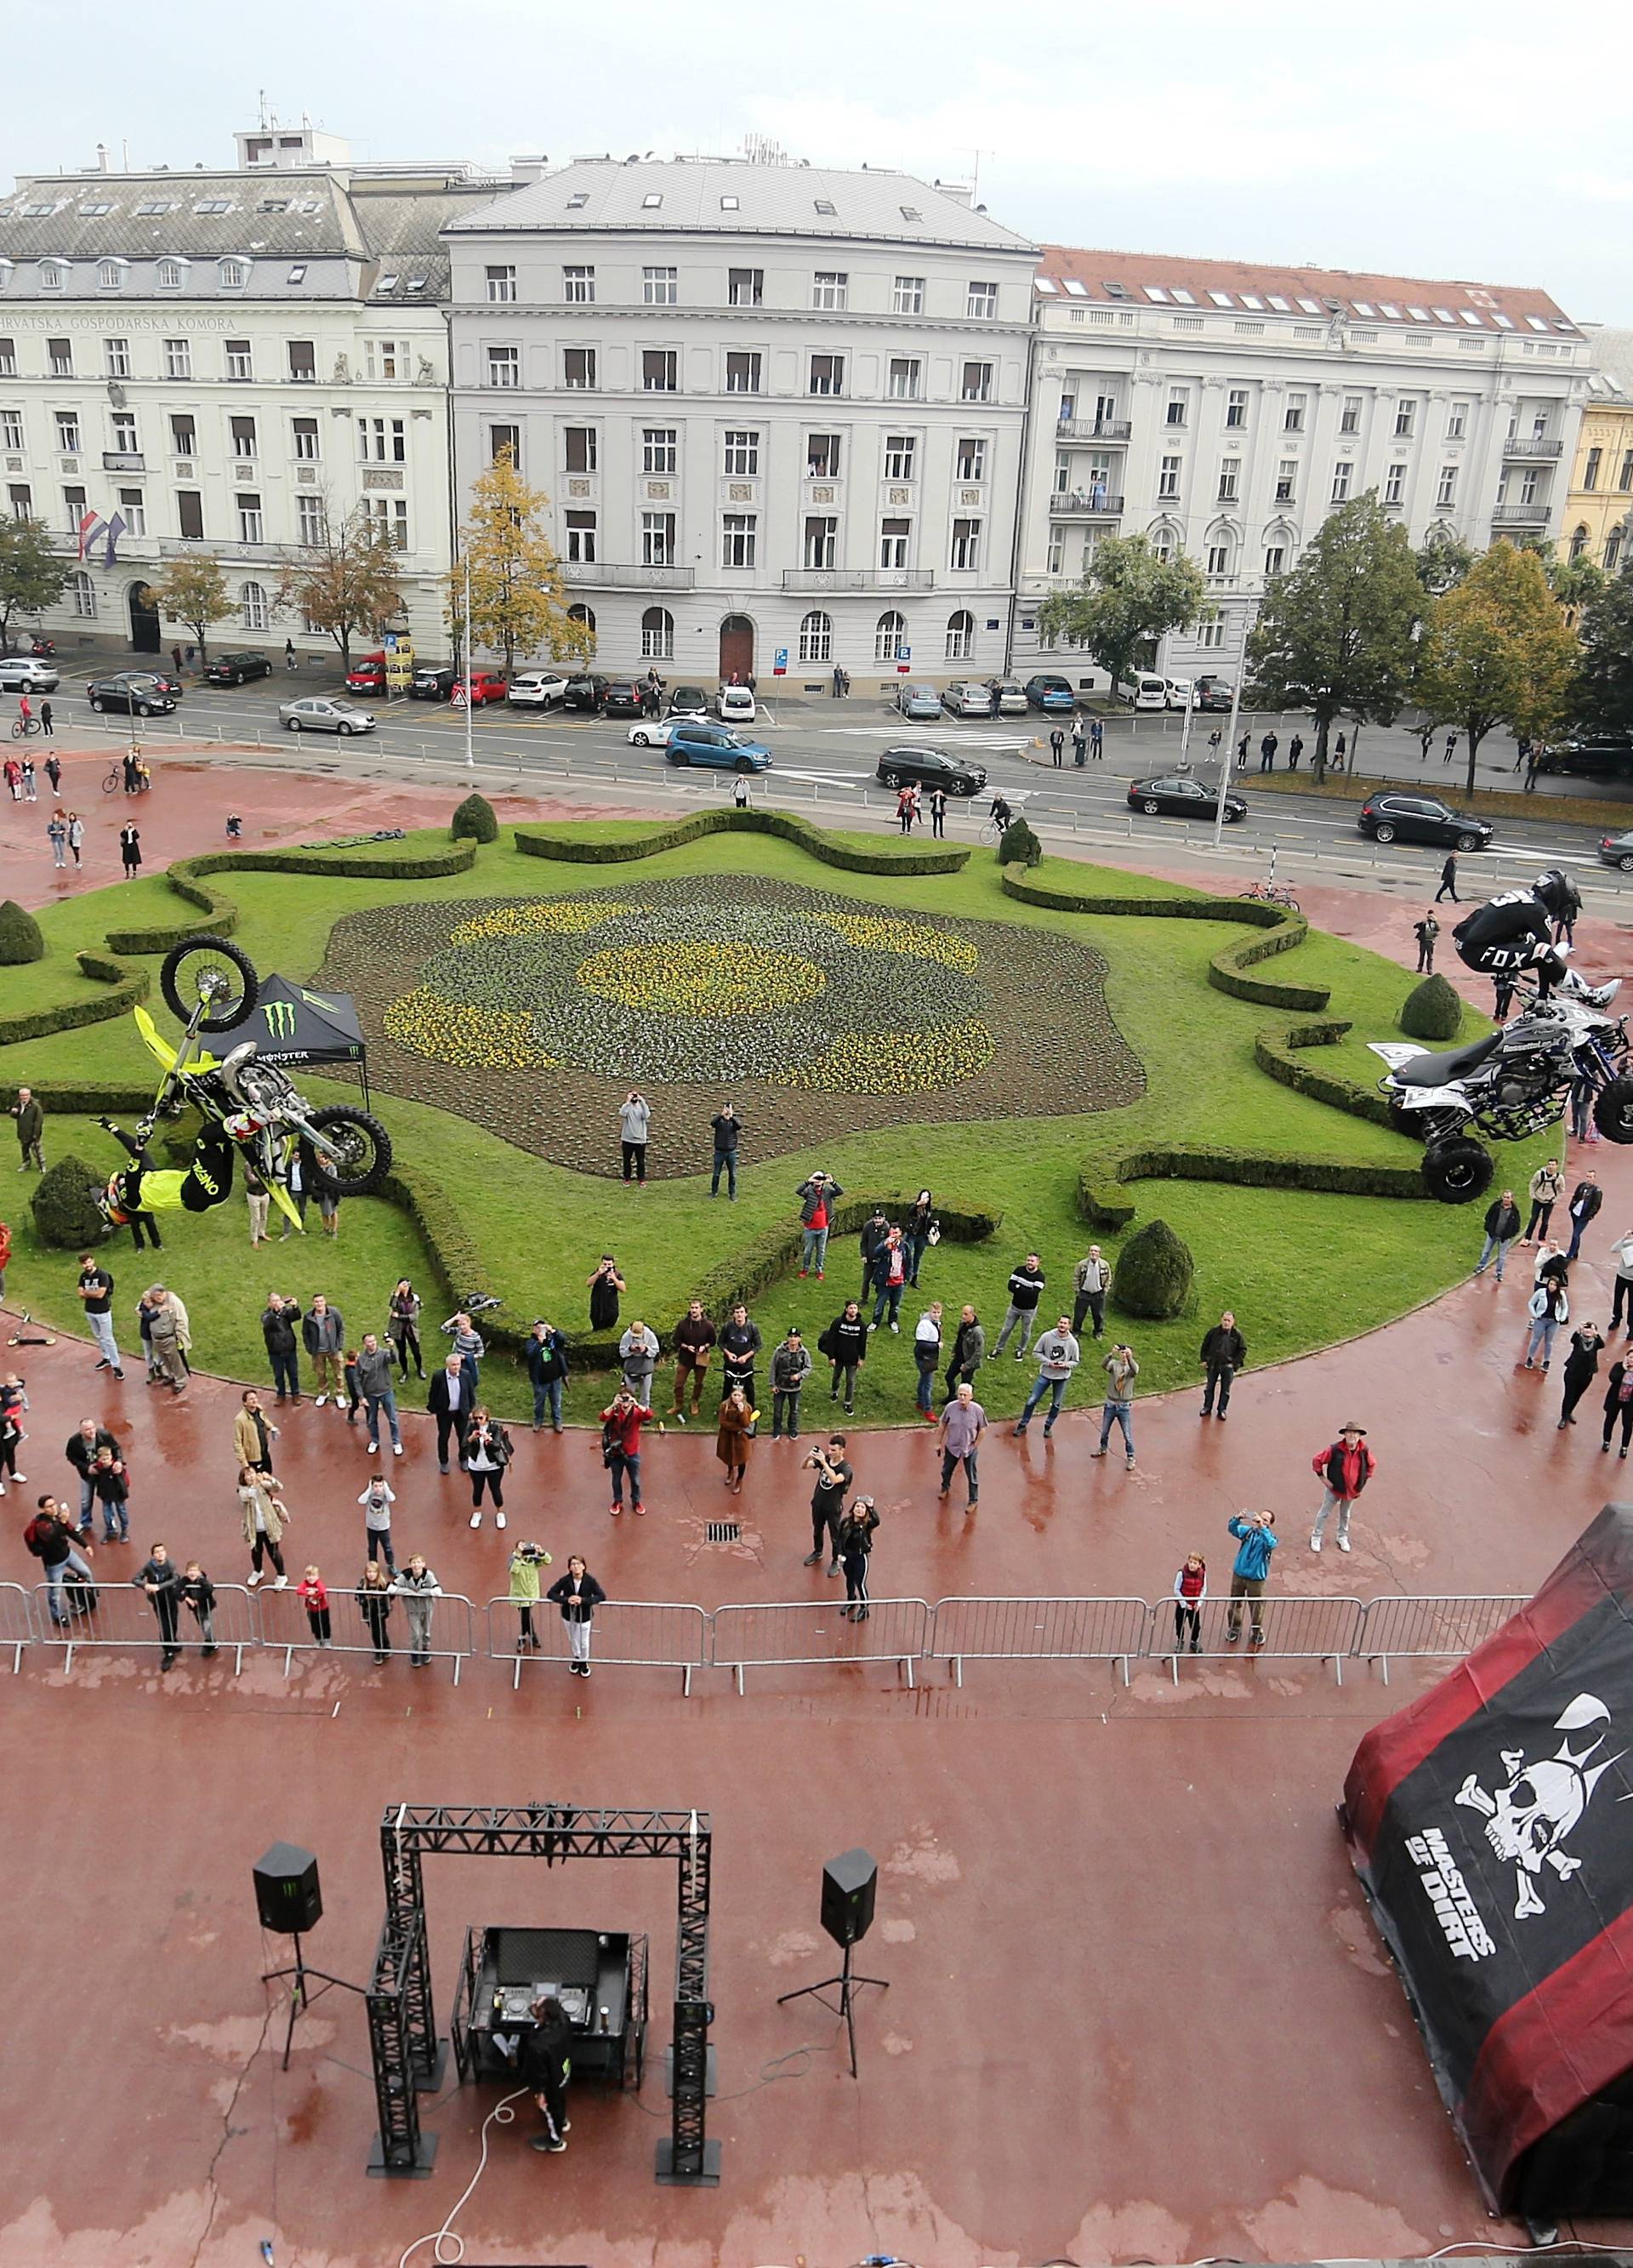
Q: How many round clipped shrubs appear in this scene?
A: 6